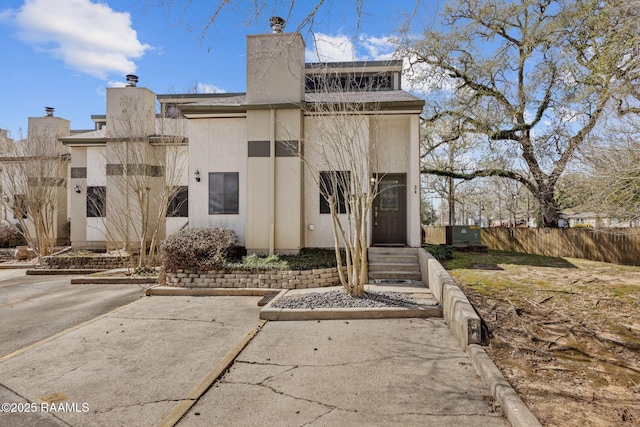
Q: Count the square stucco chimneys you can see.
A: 3